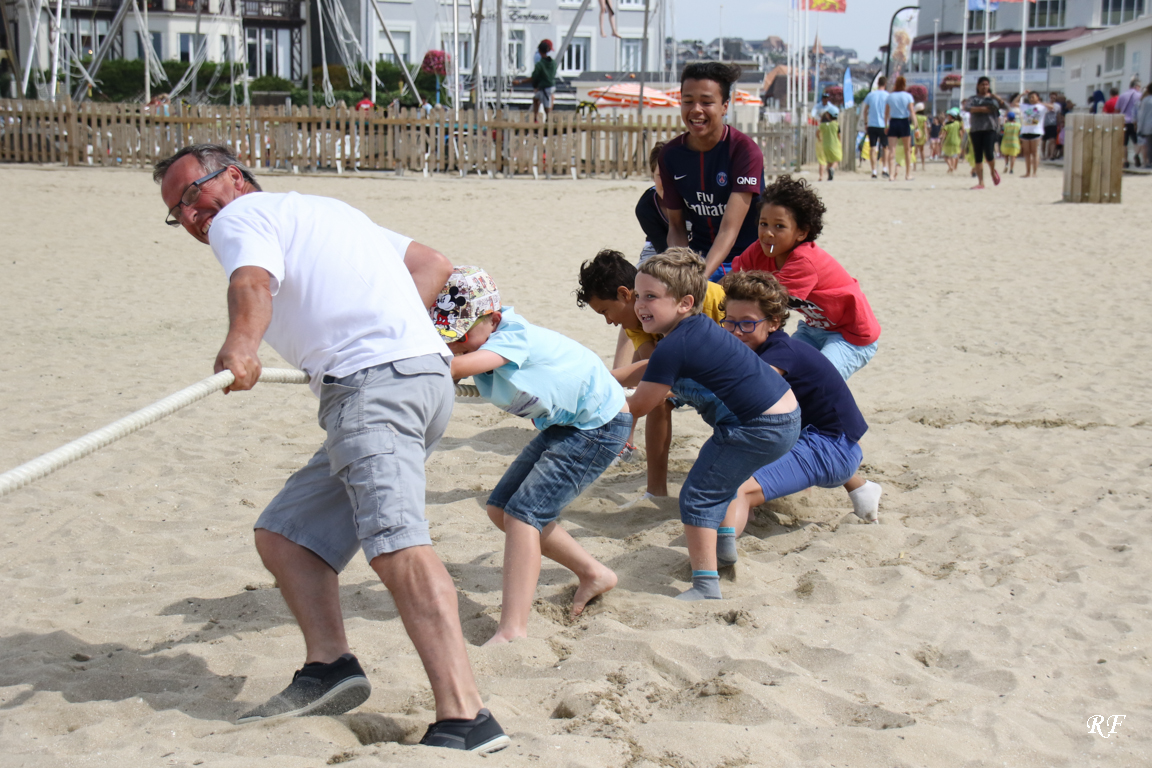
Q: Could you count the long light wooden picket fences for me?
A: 1